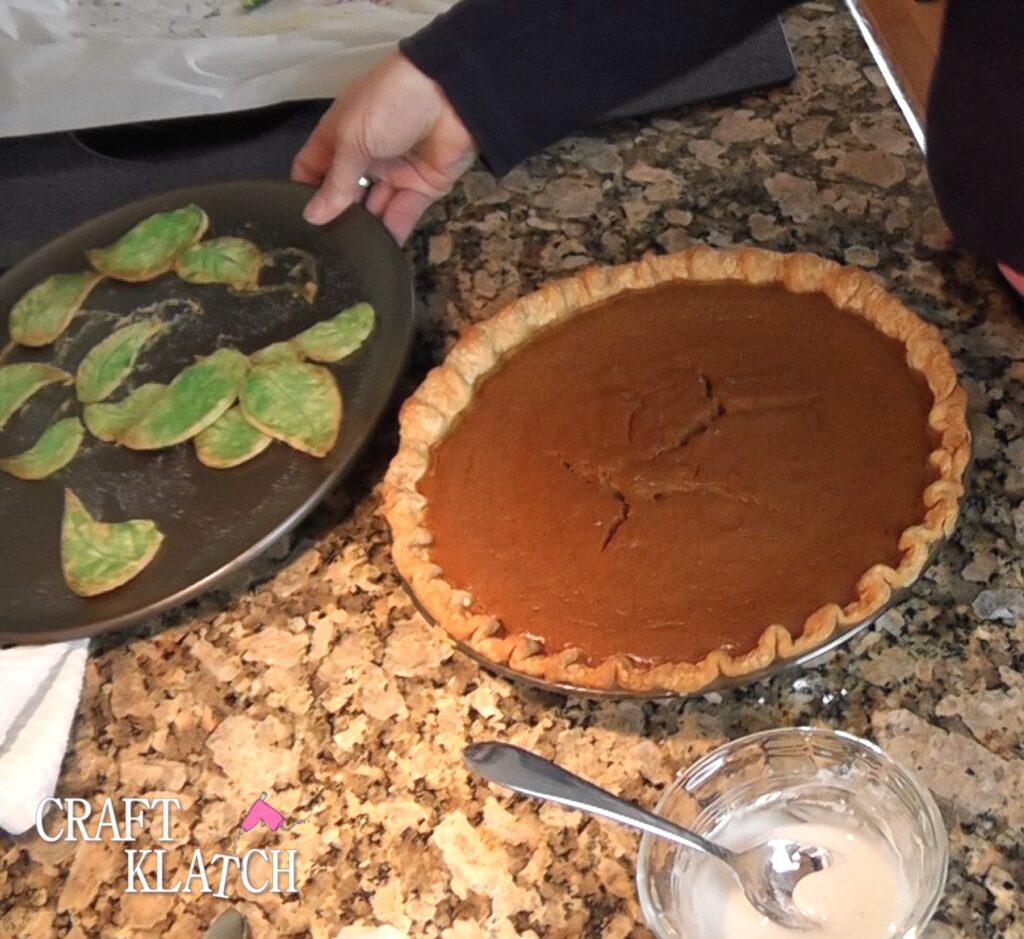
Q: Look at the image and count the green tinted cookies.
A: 13